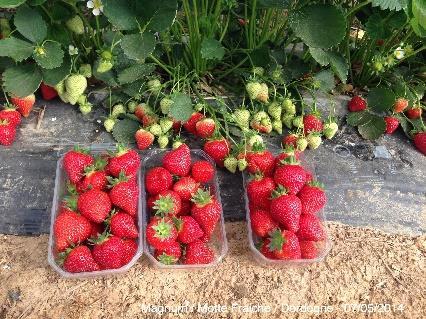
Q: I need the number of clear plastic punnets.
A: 3